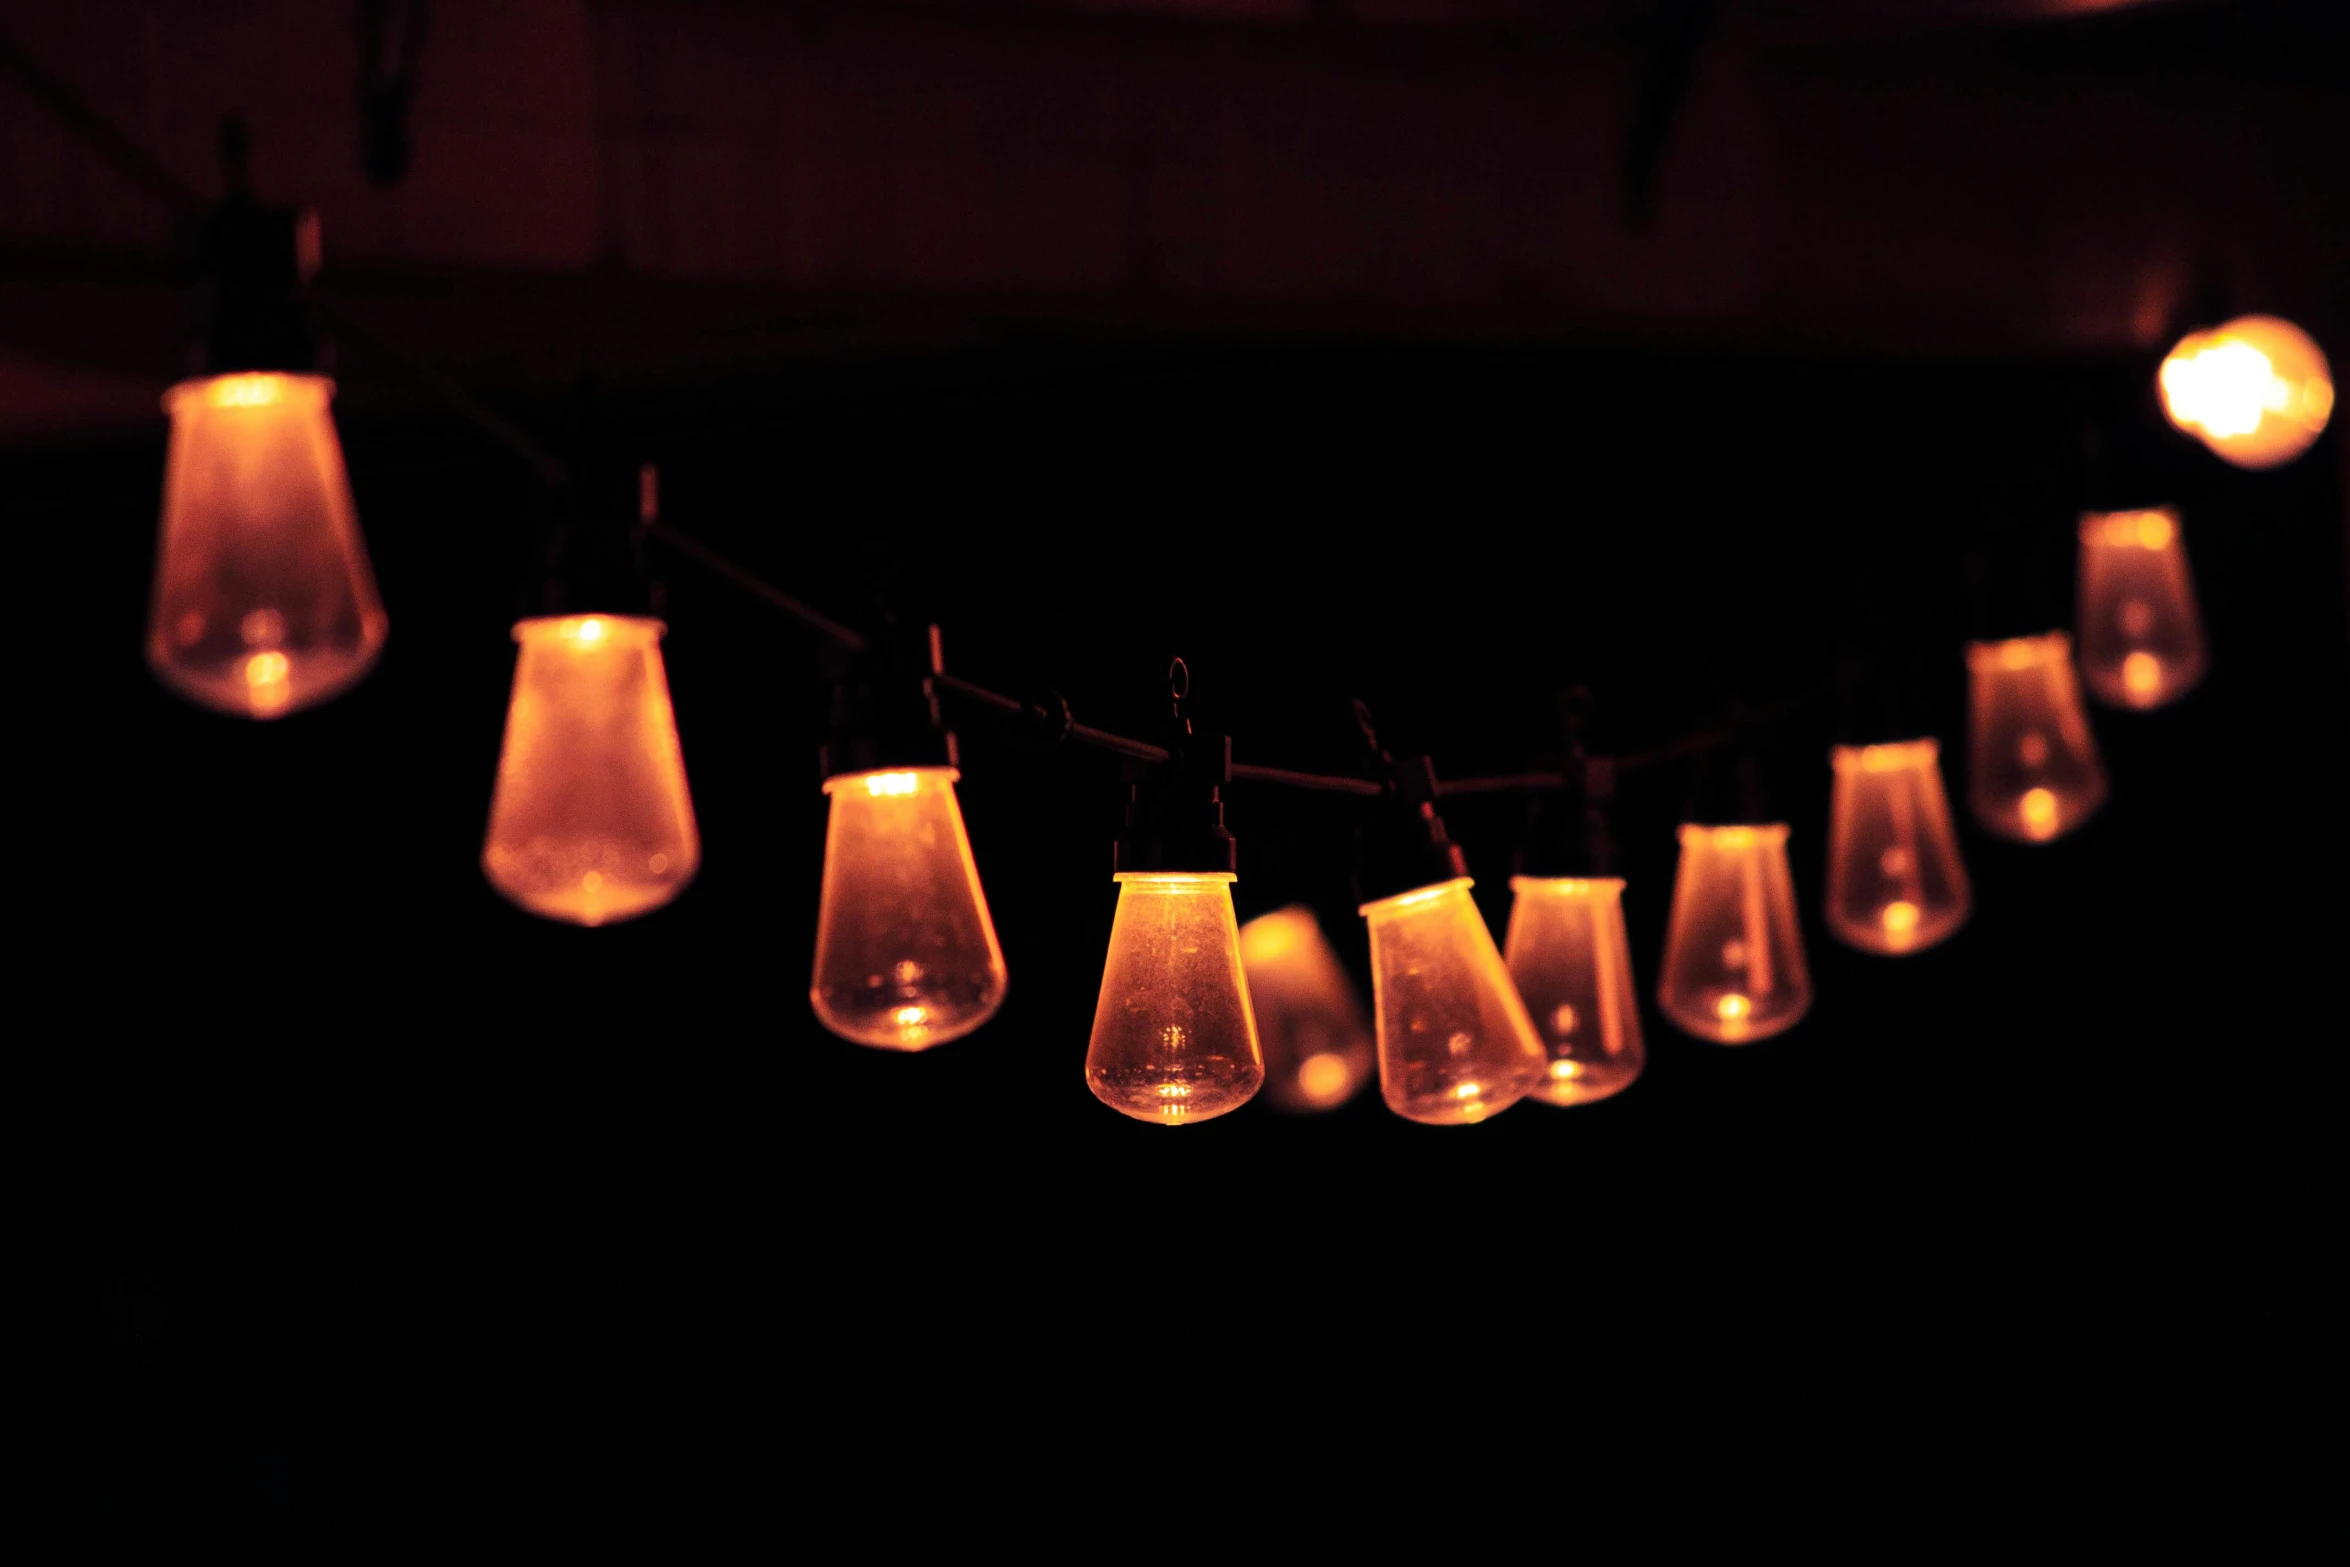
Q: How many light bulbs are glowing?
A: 12